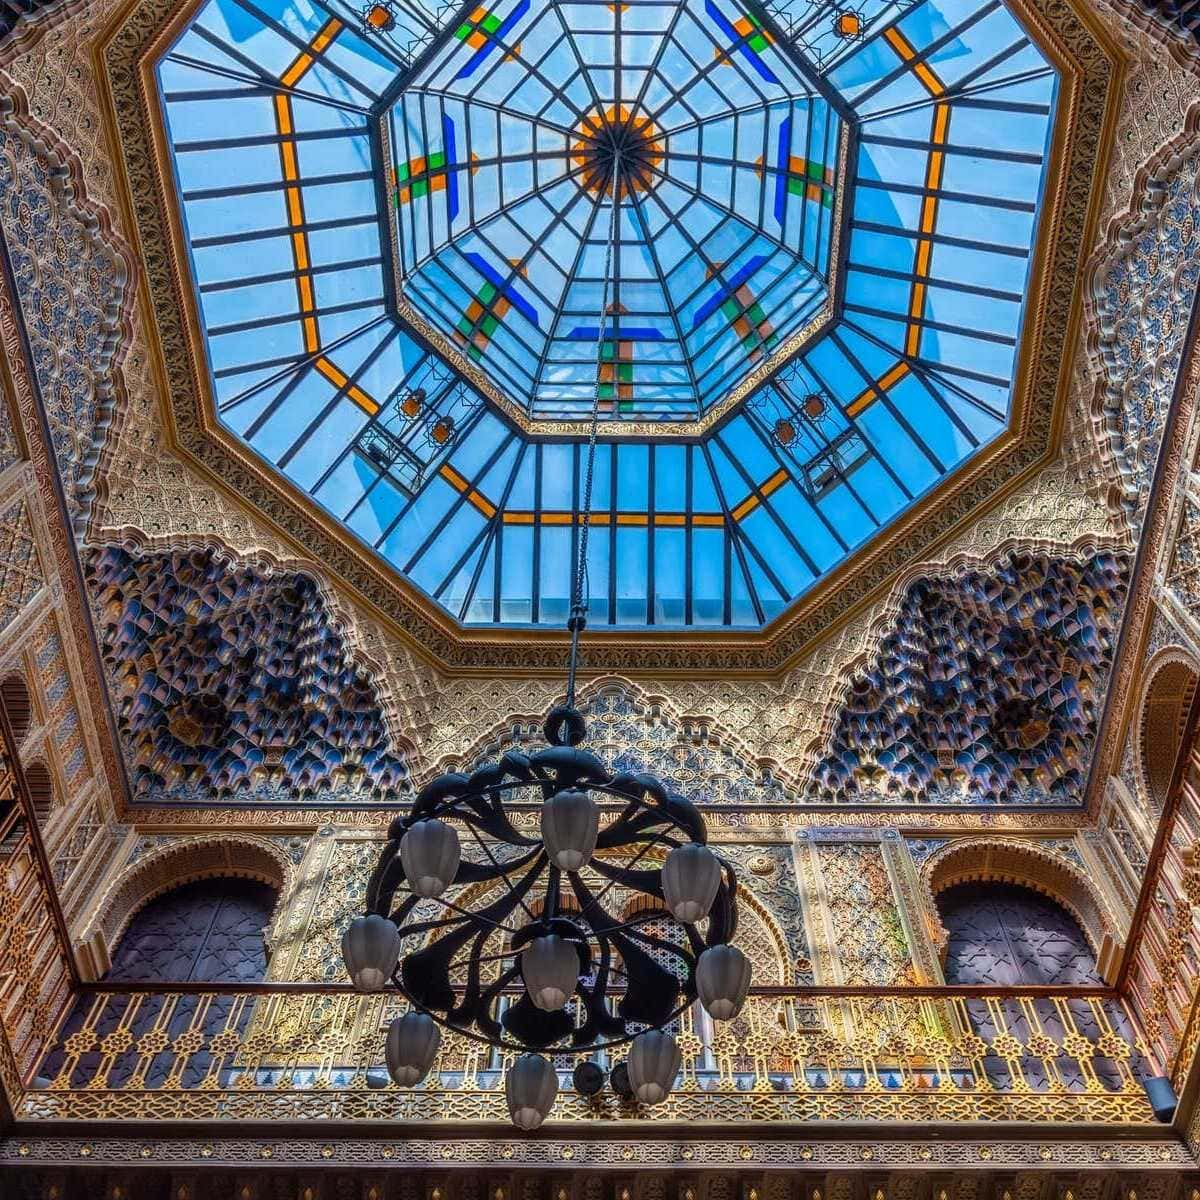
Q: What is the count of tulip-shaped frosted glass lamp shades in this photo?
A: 9